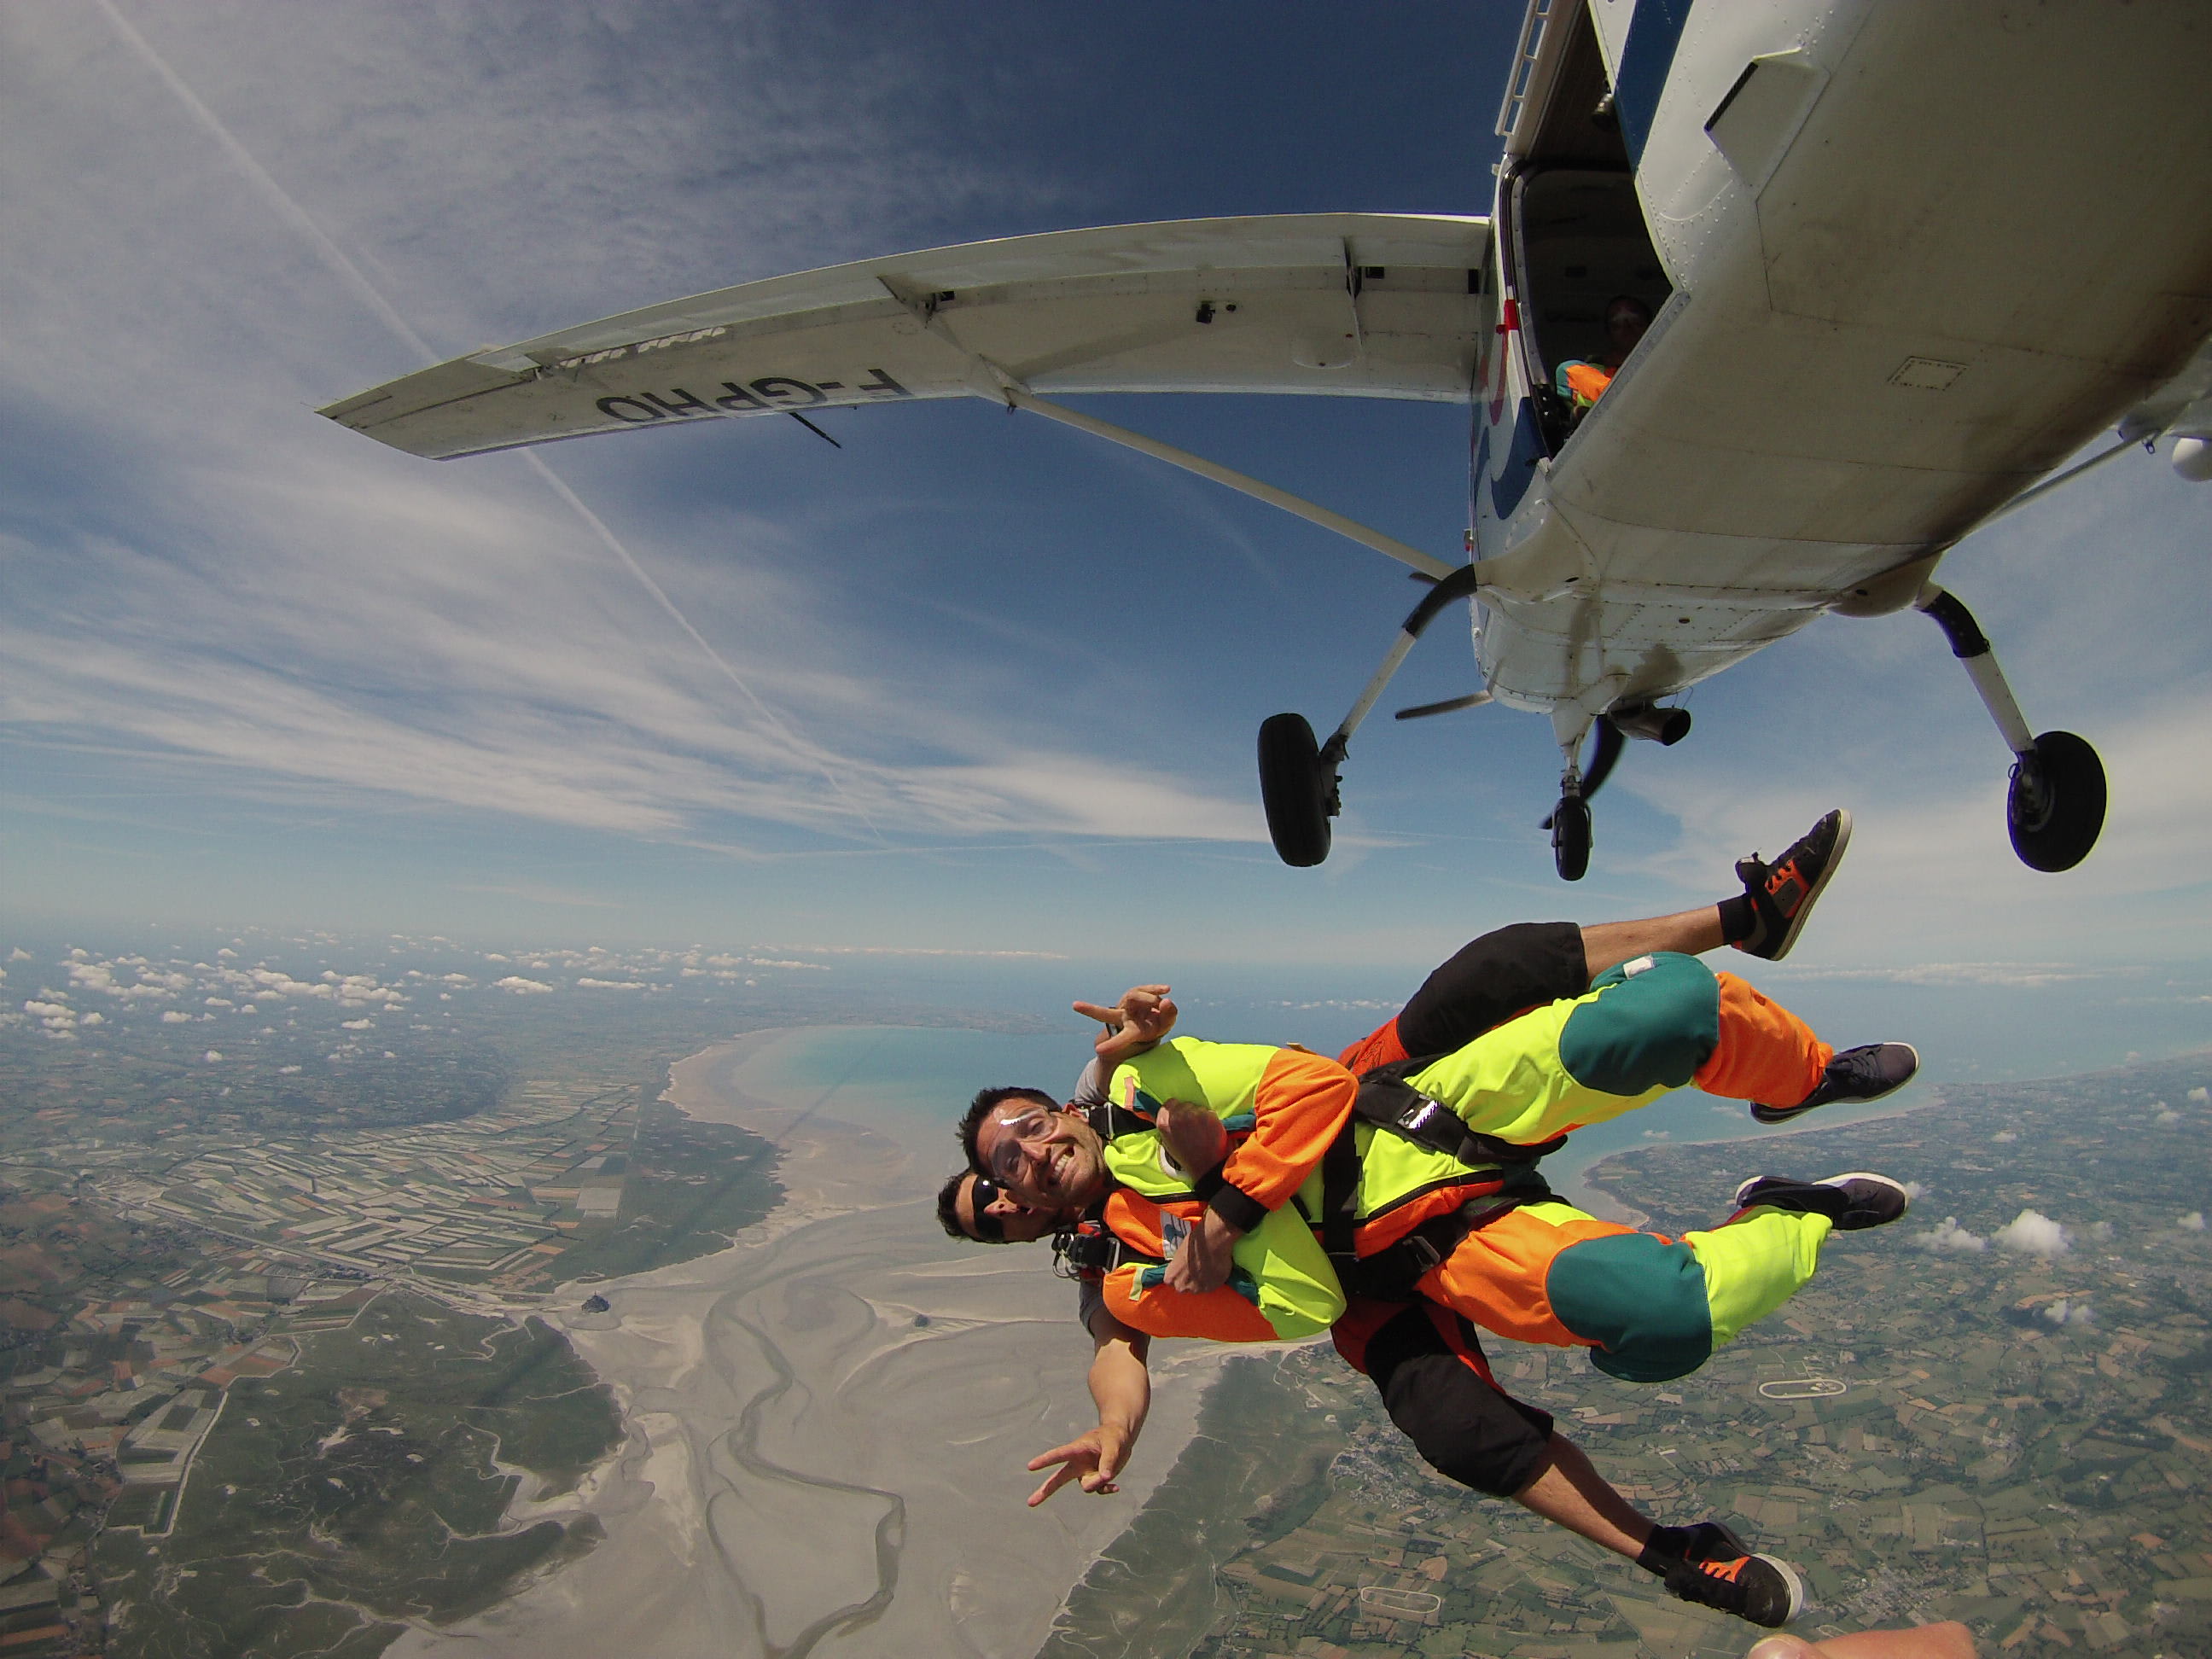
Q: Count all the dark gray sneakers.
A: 2